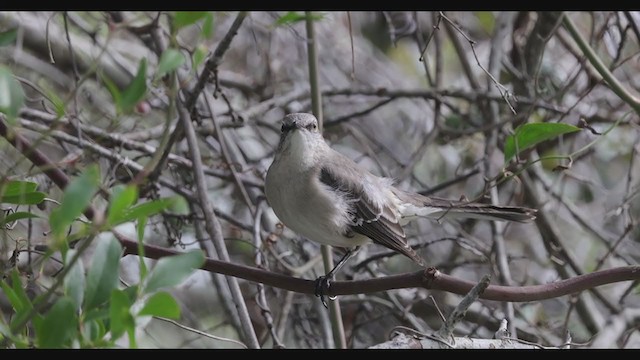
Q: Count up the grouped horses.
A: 0